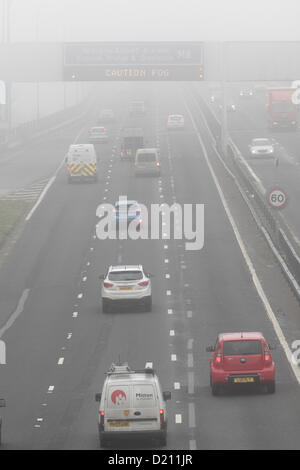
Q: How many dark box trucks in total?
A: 1